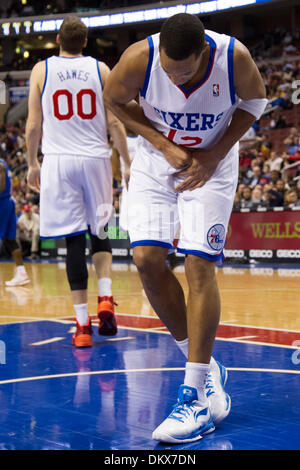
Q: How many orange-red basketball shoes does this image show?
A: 2